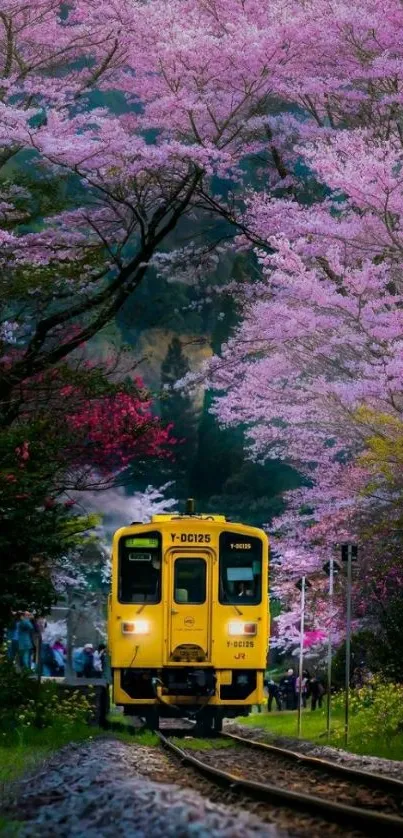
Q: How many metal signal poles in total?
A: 3